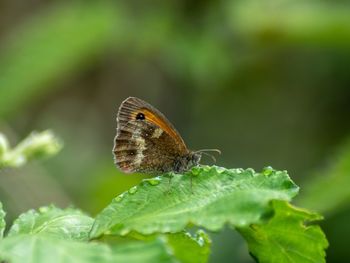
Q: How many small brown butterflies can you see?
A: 1